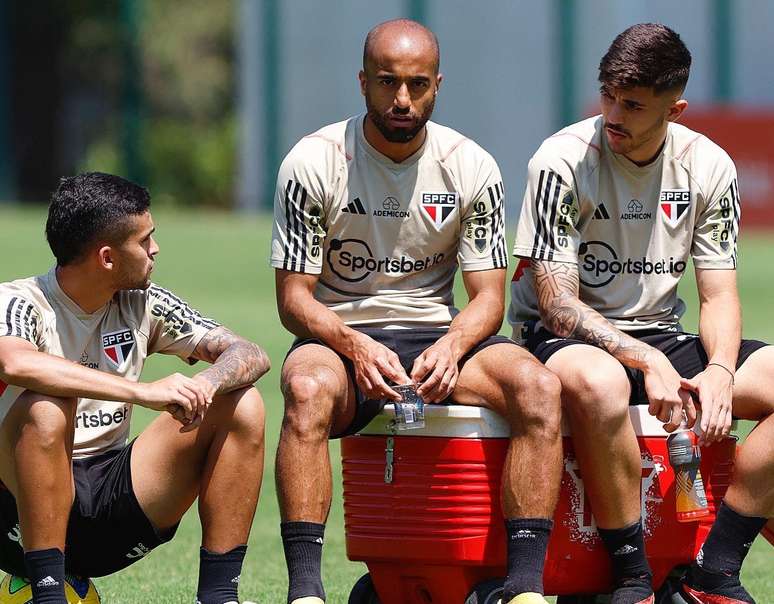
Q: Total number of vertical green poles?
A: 5